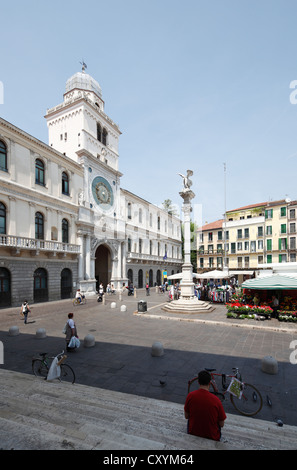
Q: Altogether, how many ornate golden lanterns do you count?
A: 0